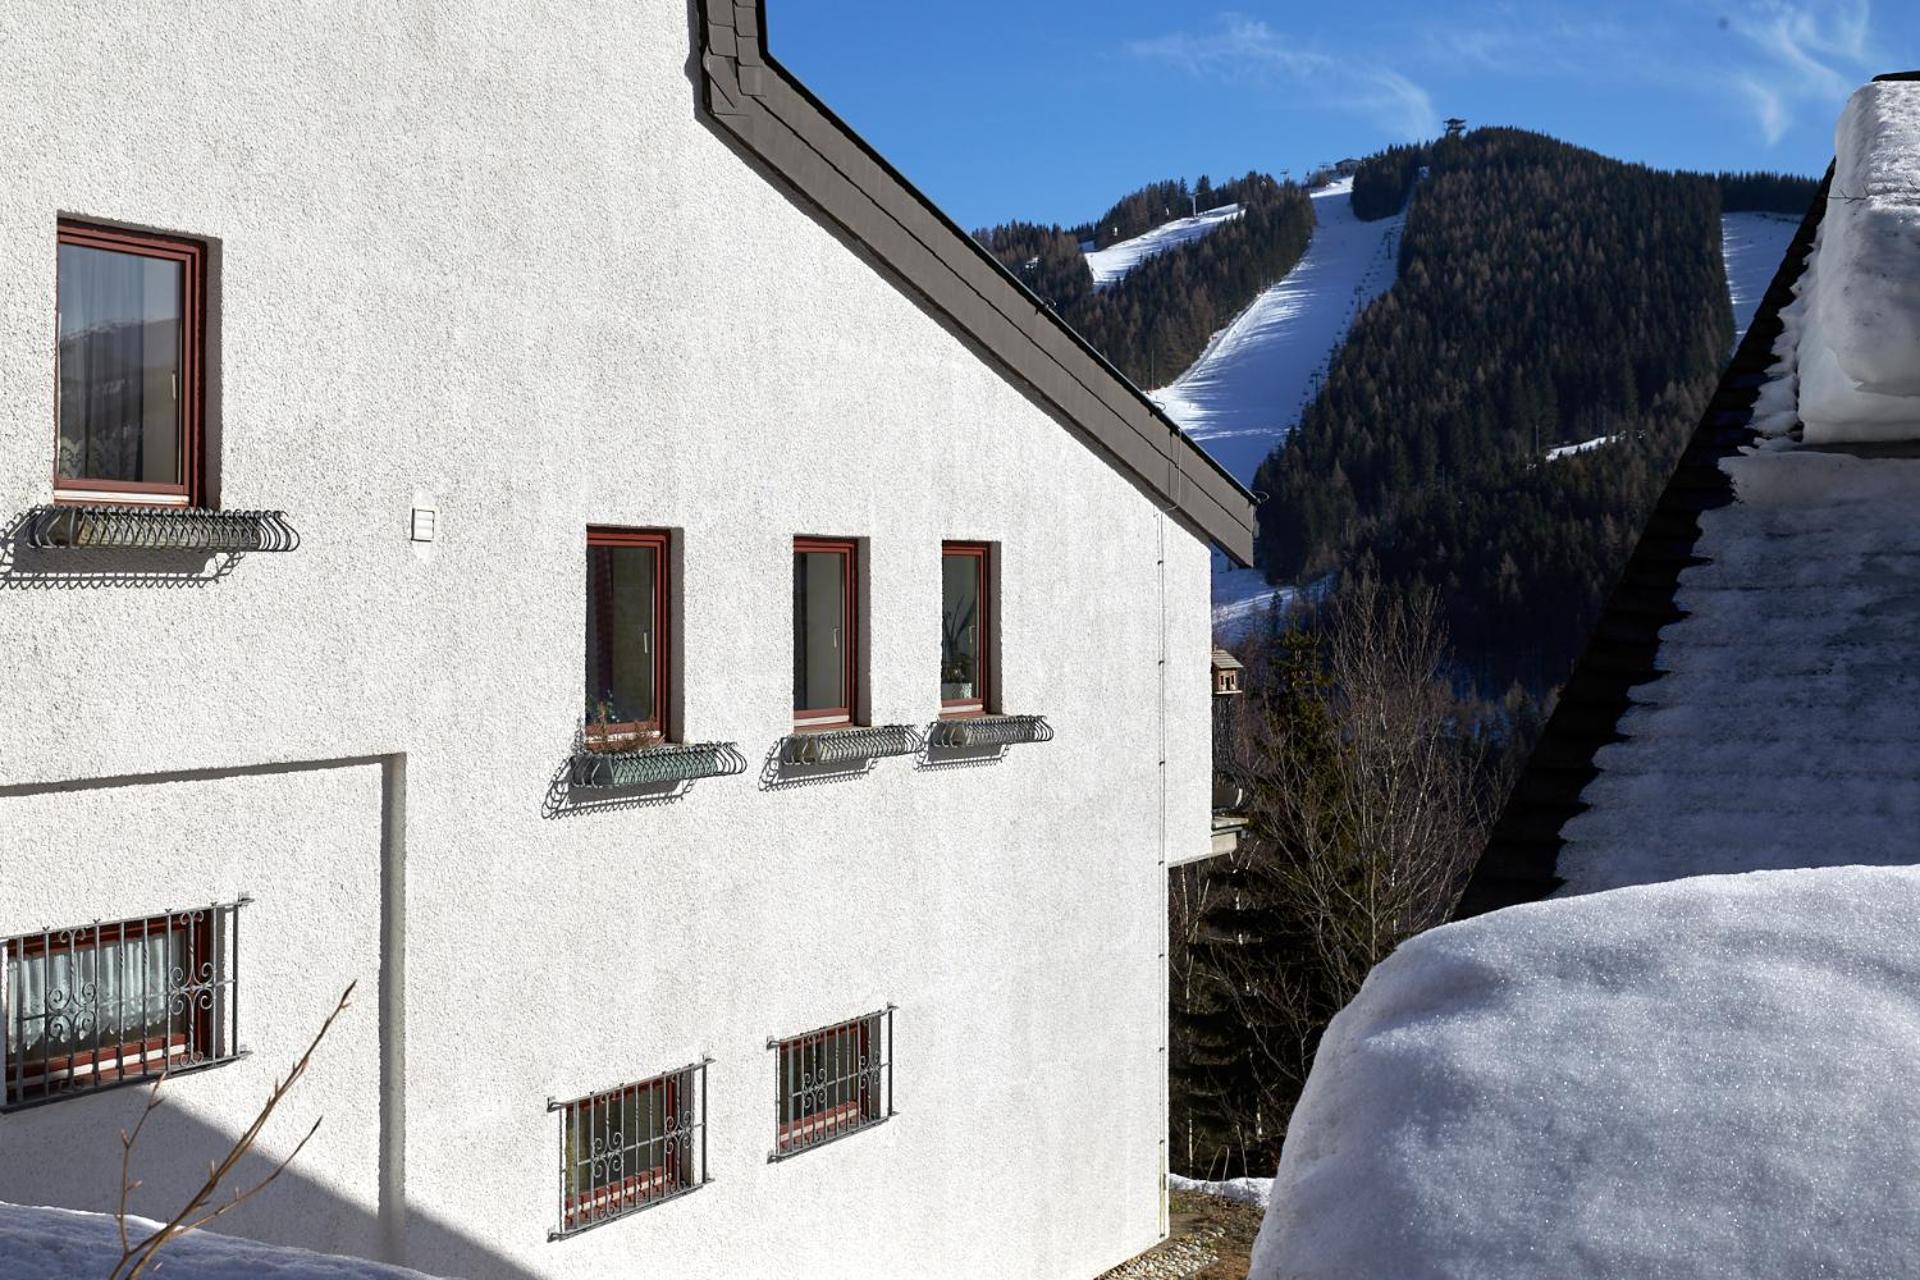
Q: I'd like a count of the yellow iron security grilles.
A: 0